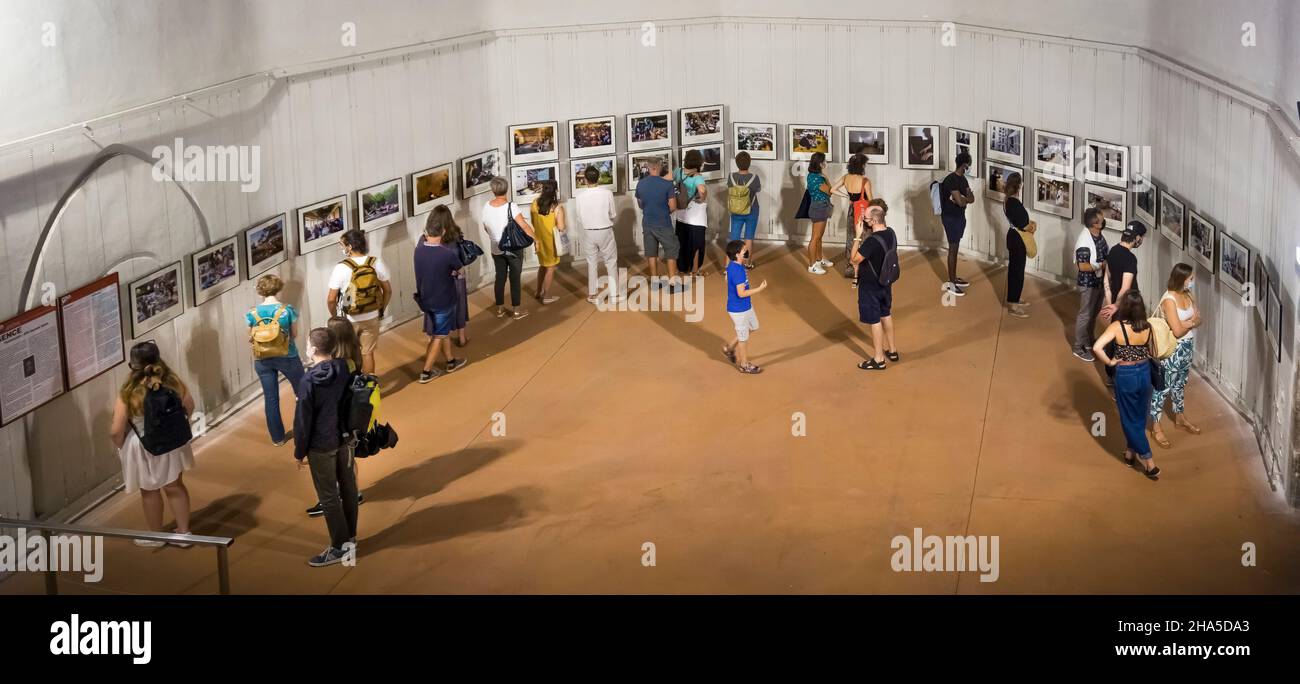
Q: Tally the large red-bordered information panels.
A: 2